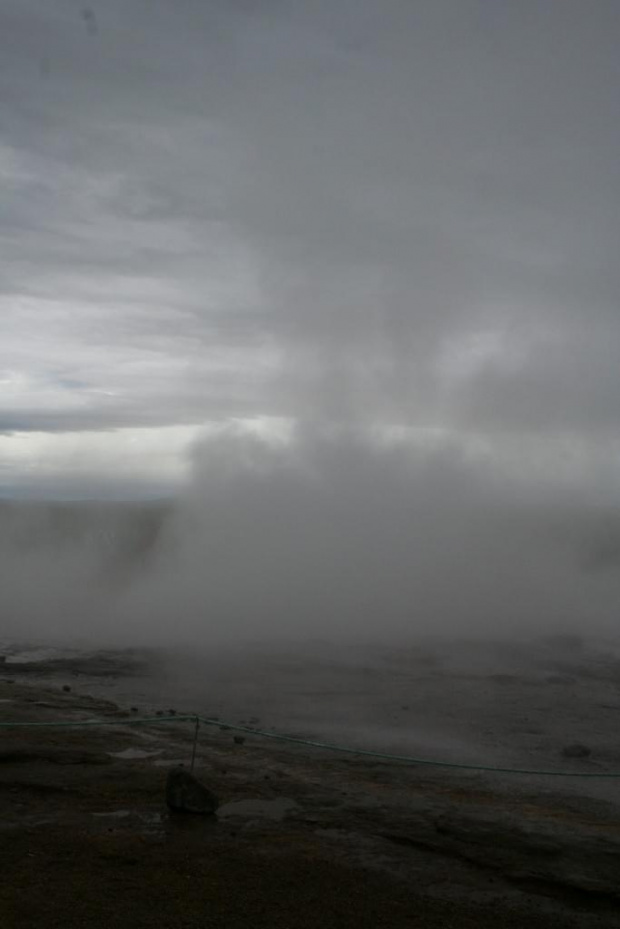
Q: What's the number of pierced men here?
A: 0